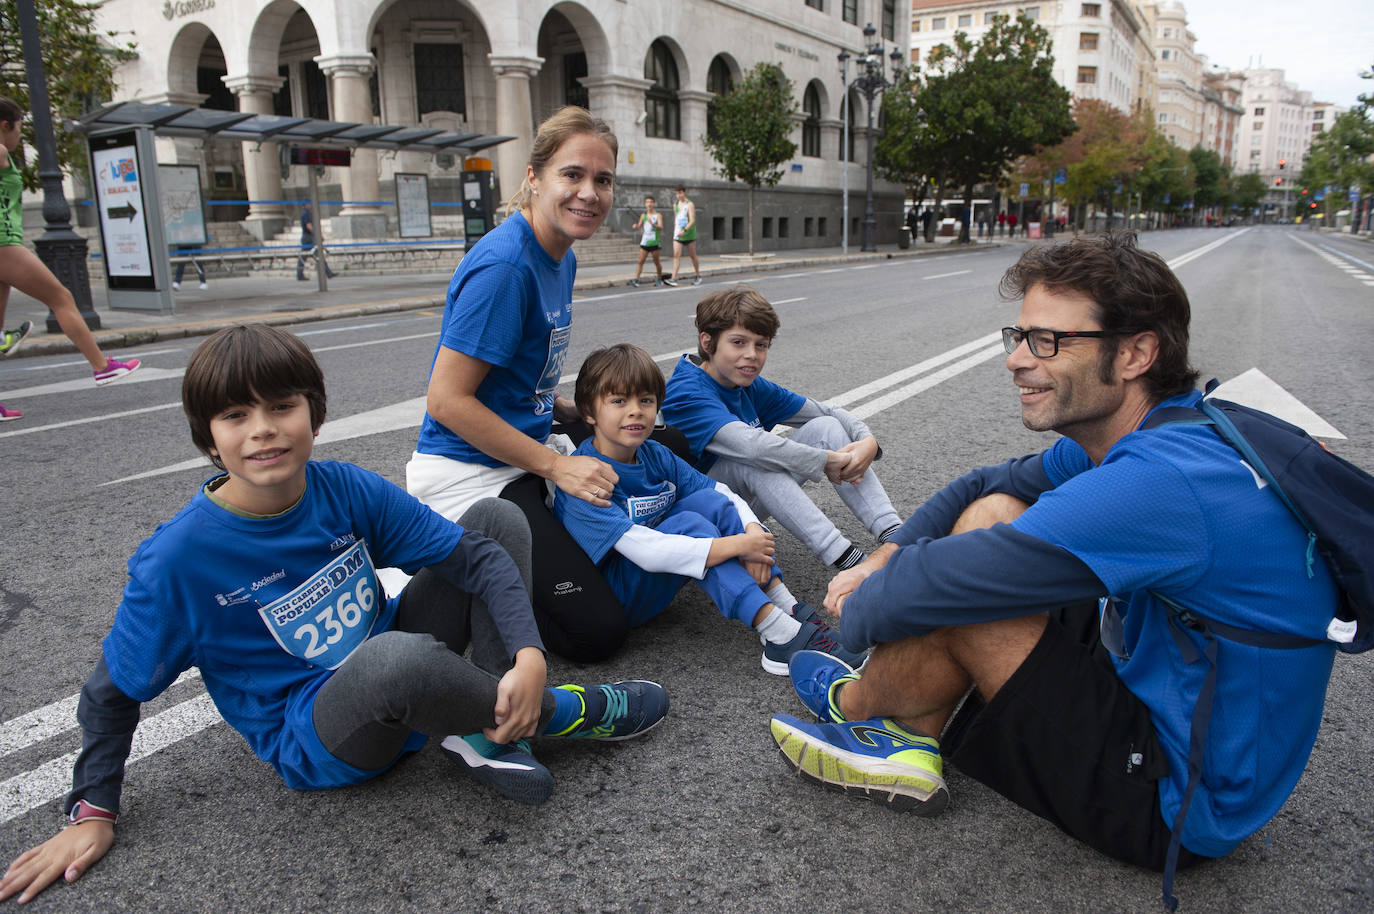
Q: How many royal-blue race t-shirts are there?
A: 5